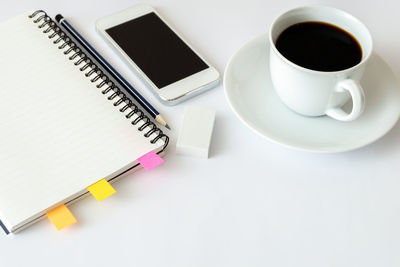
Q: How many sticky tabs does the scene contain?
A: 3